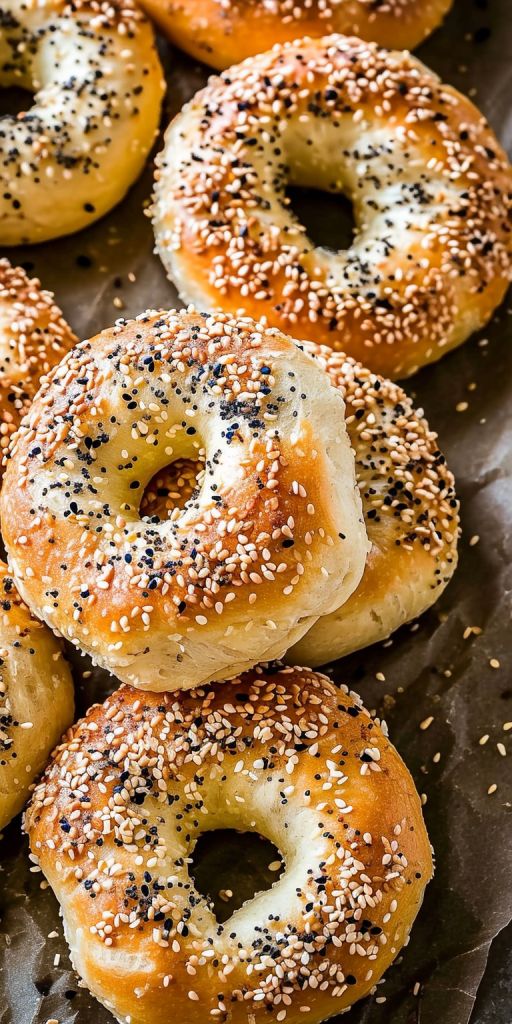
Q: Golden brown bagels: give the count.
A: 8